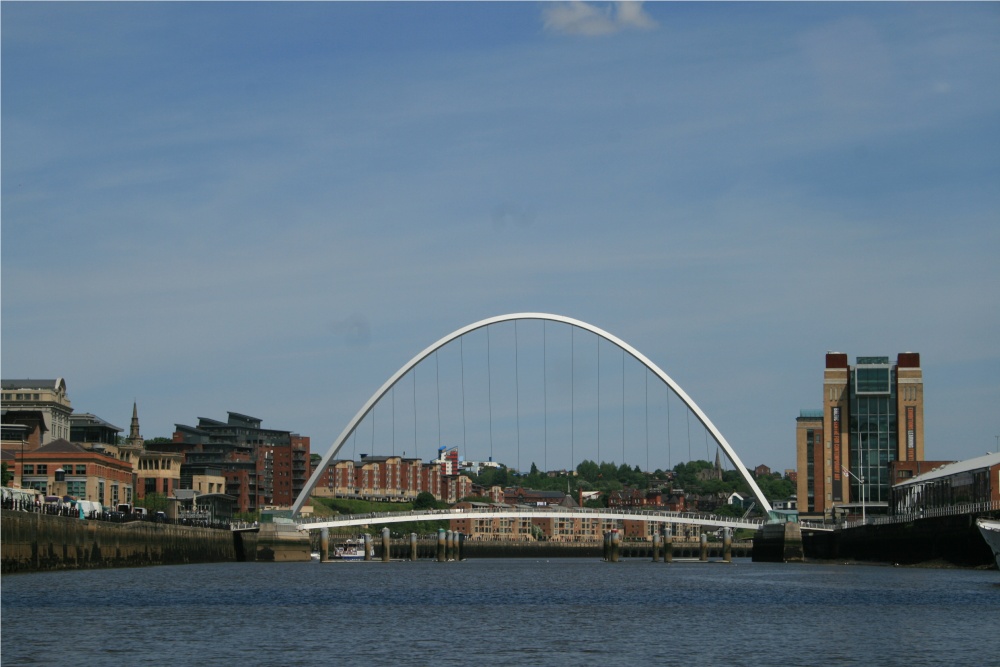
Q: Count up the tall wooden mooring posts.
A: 15